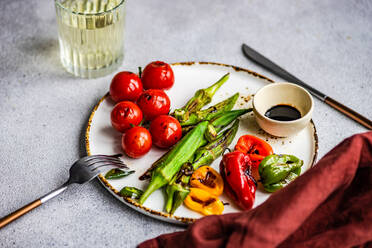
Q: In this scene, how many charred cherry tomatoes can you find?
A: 6